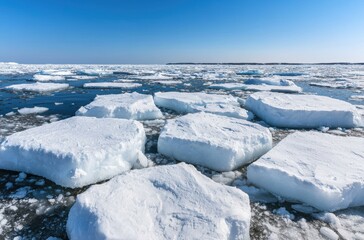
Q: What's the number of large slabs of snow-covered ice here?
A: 7